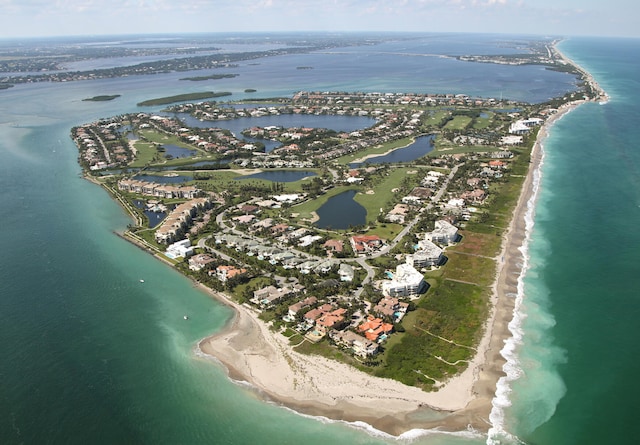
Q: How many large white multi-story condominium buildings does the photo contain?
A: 3